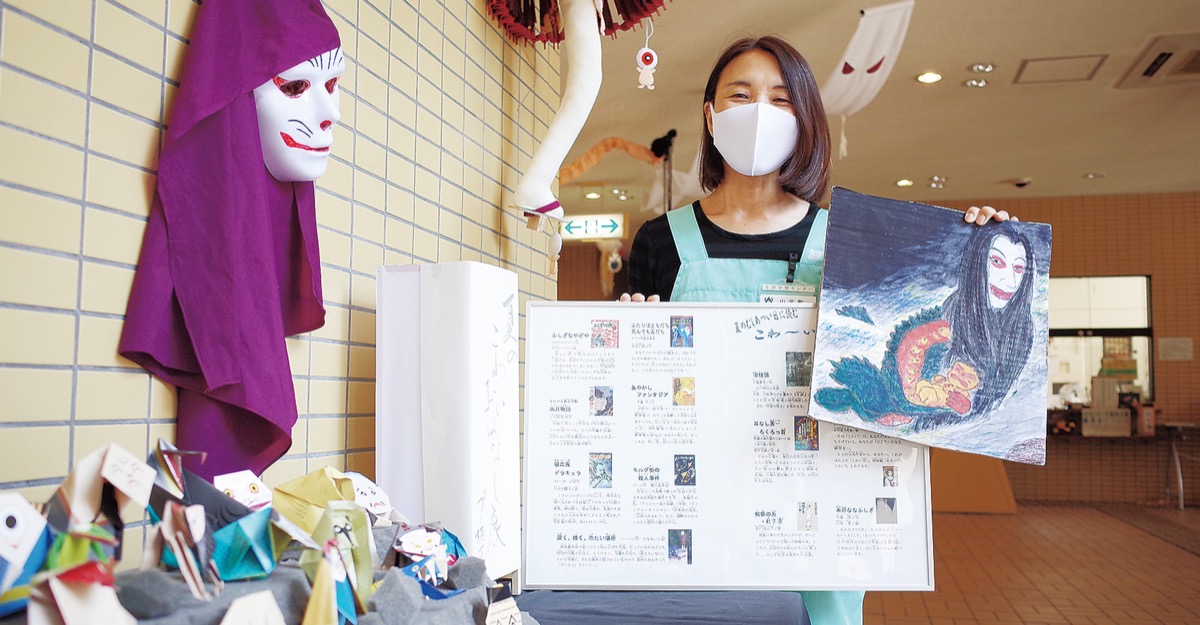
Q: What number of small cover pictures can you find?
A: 12